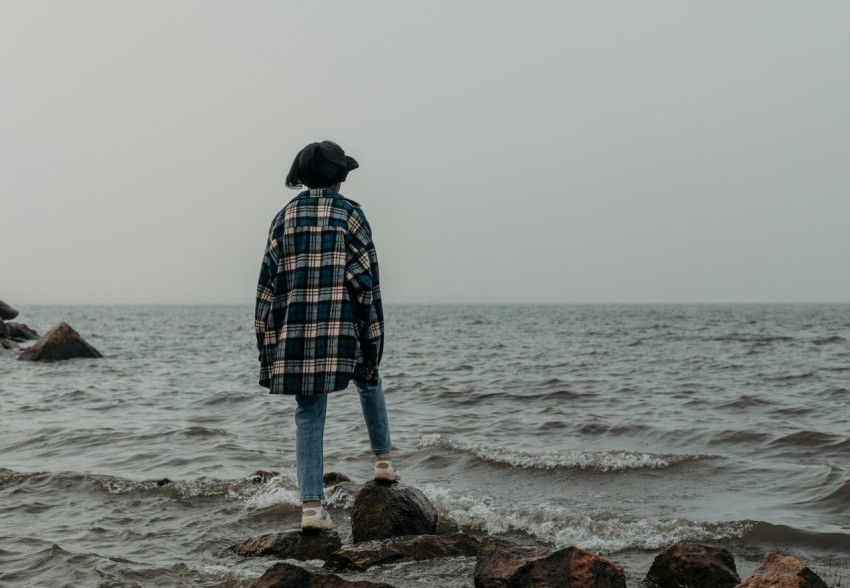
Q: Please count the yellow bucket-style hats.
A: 0